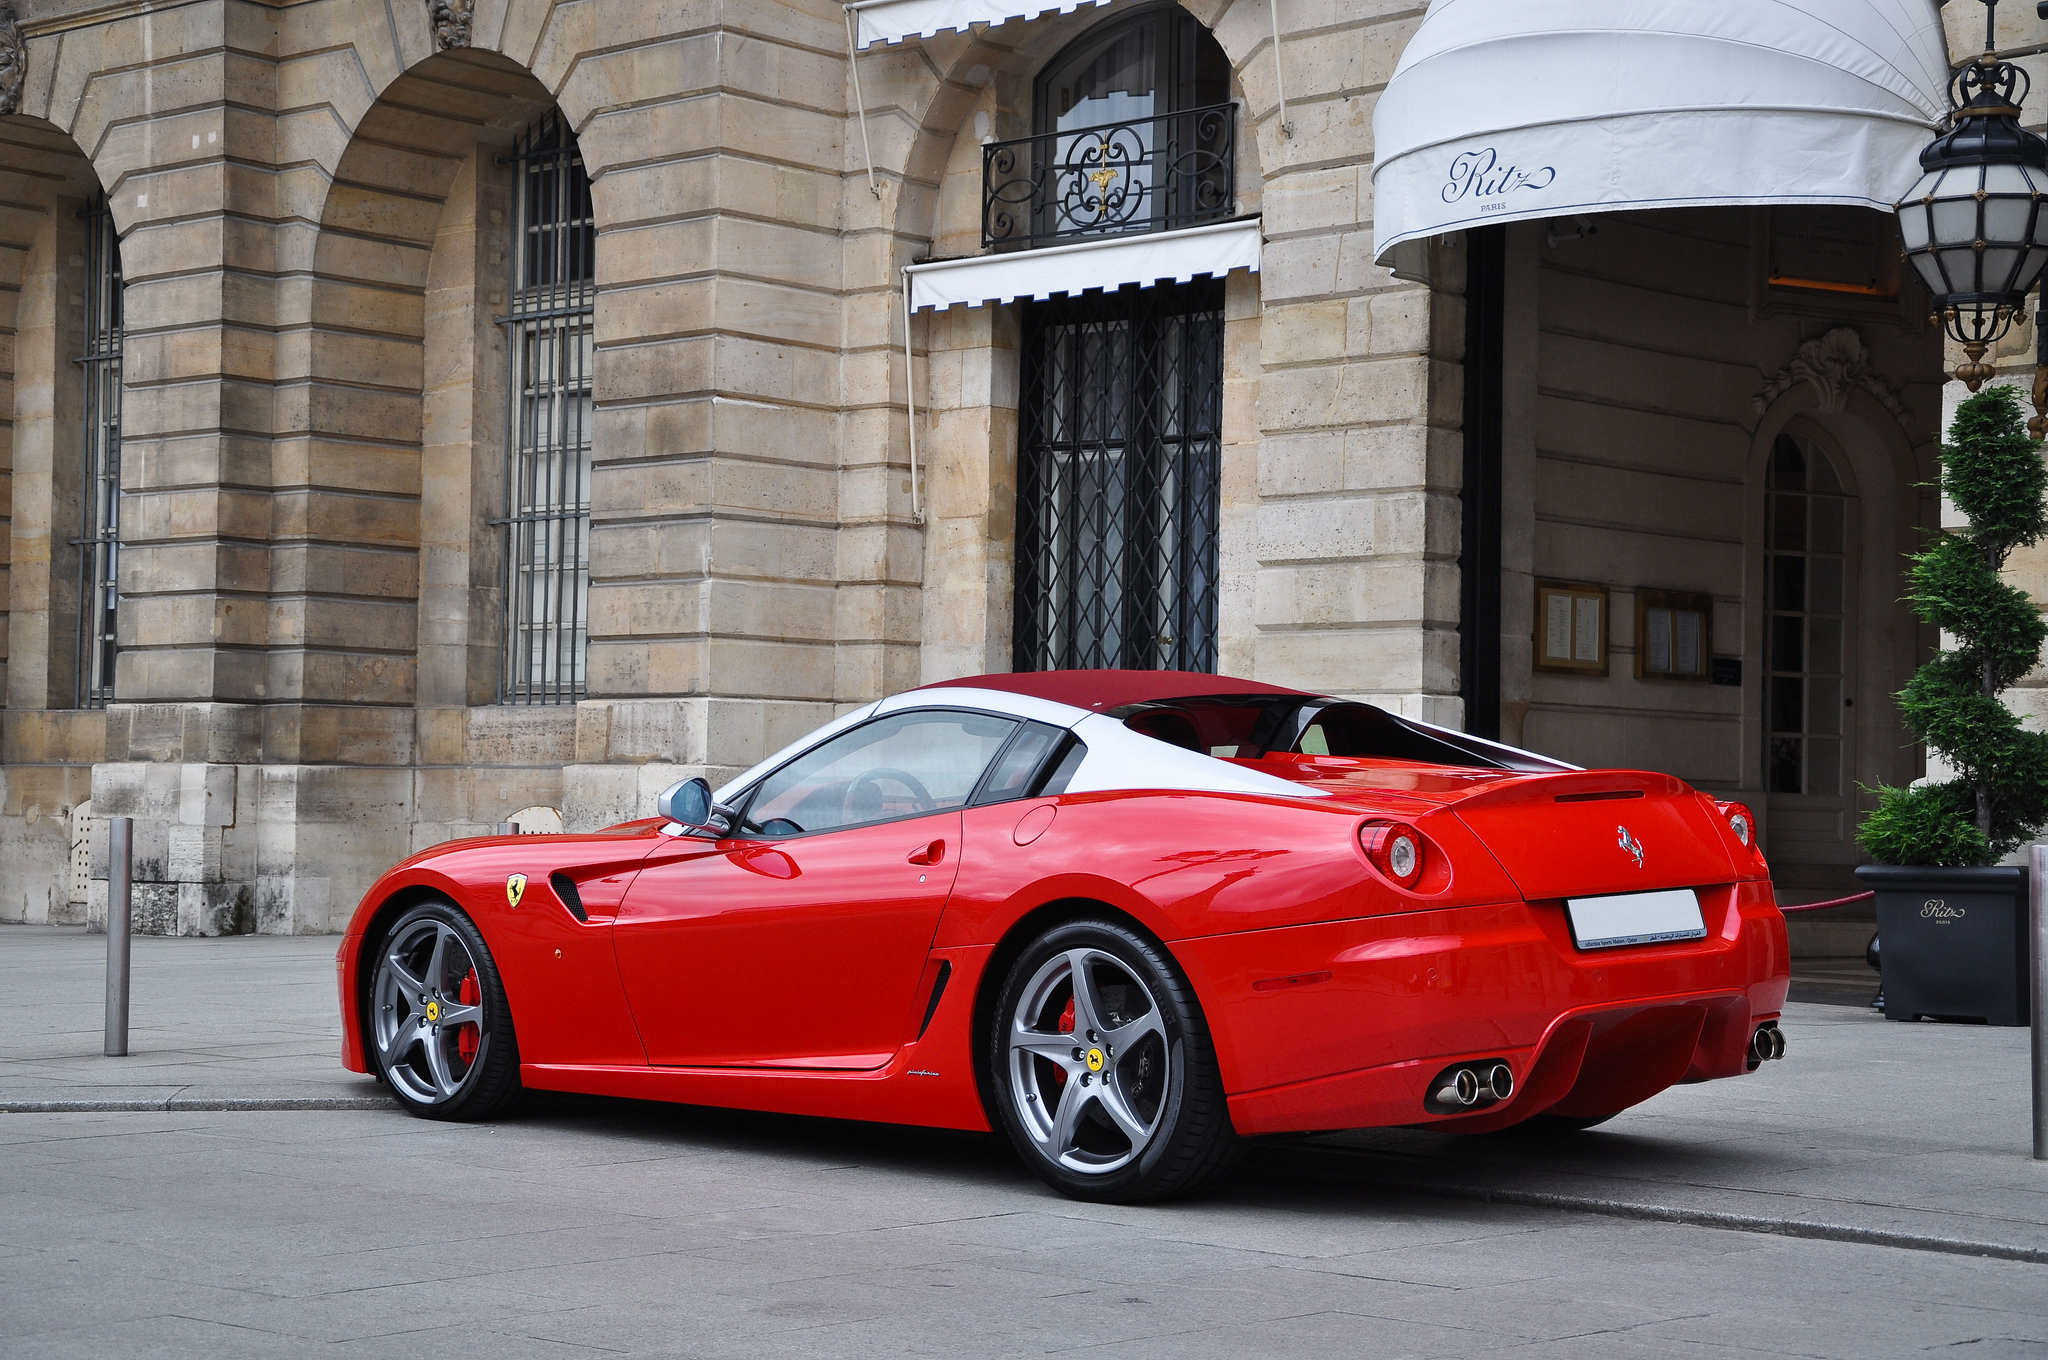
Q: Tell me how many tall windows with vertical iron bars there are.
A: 2